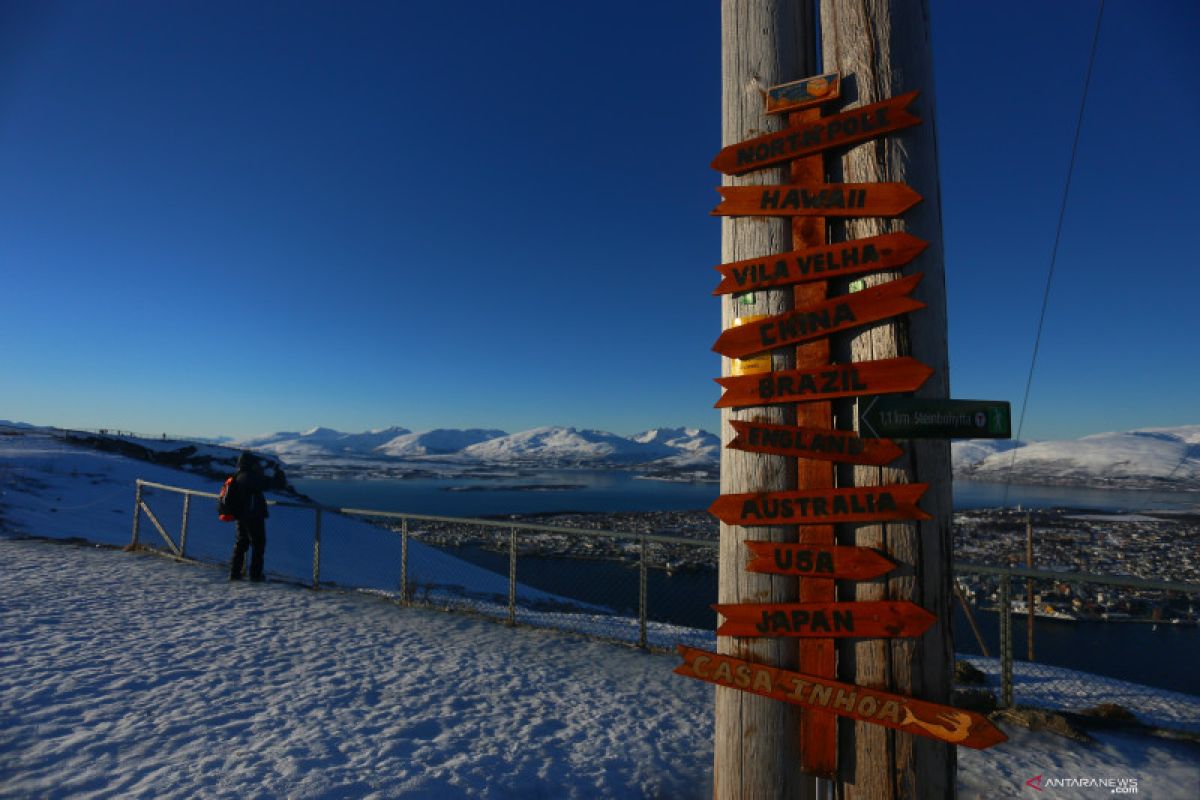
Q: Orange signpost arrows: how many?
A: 10